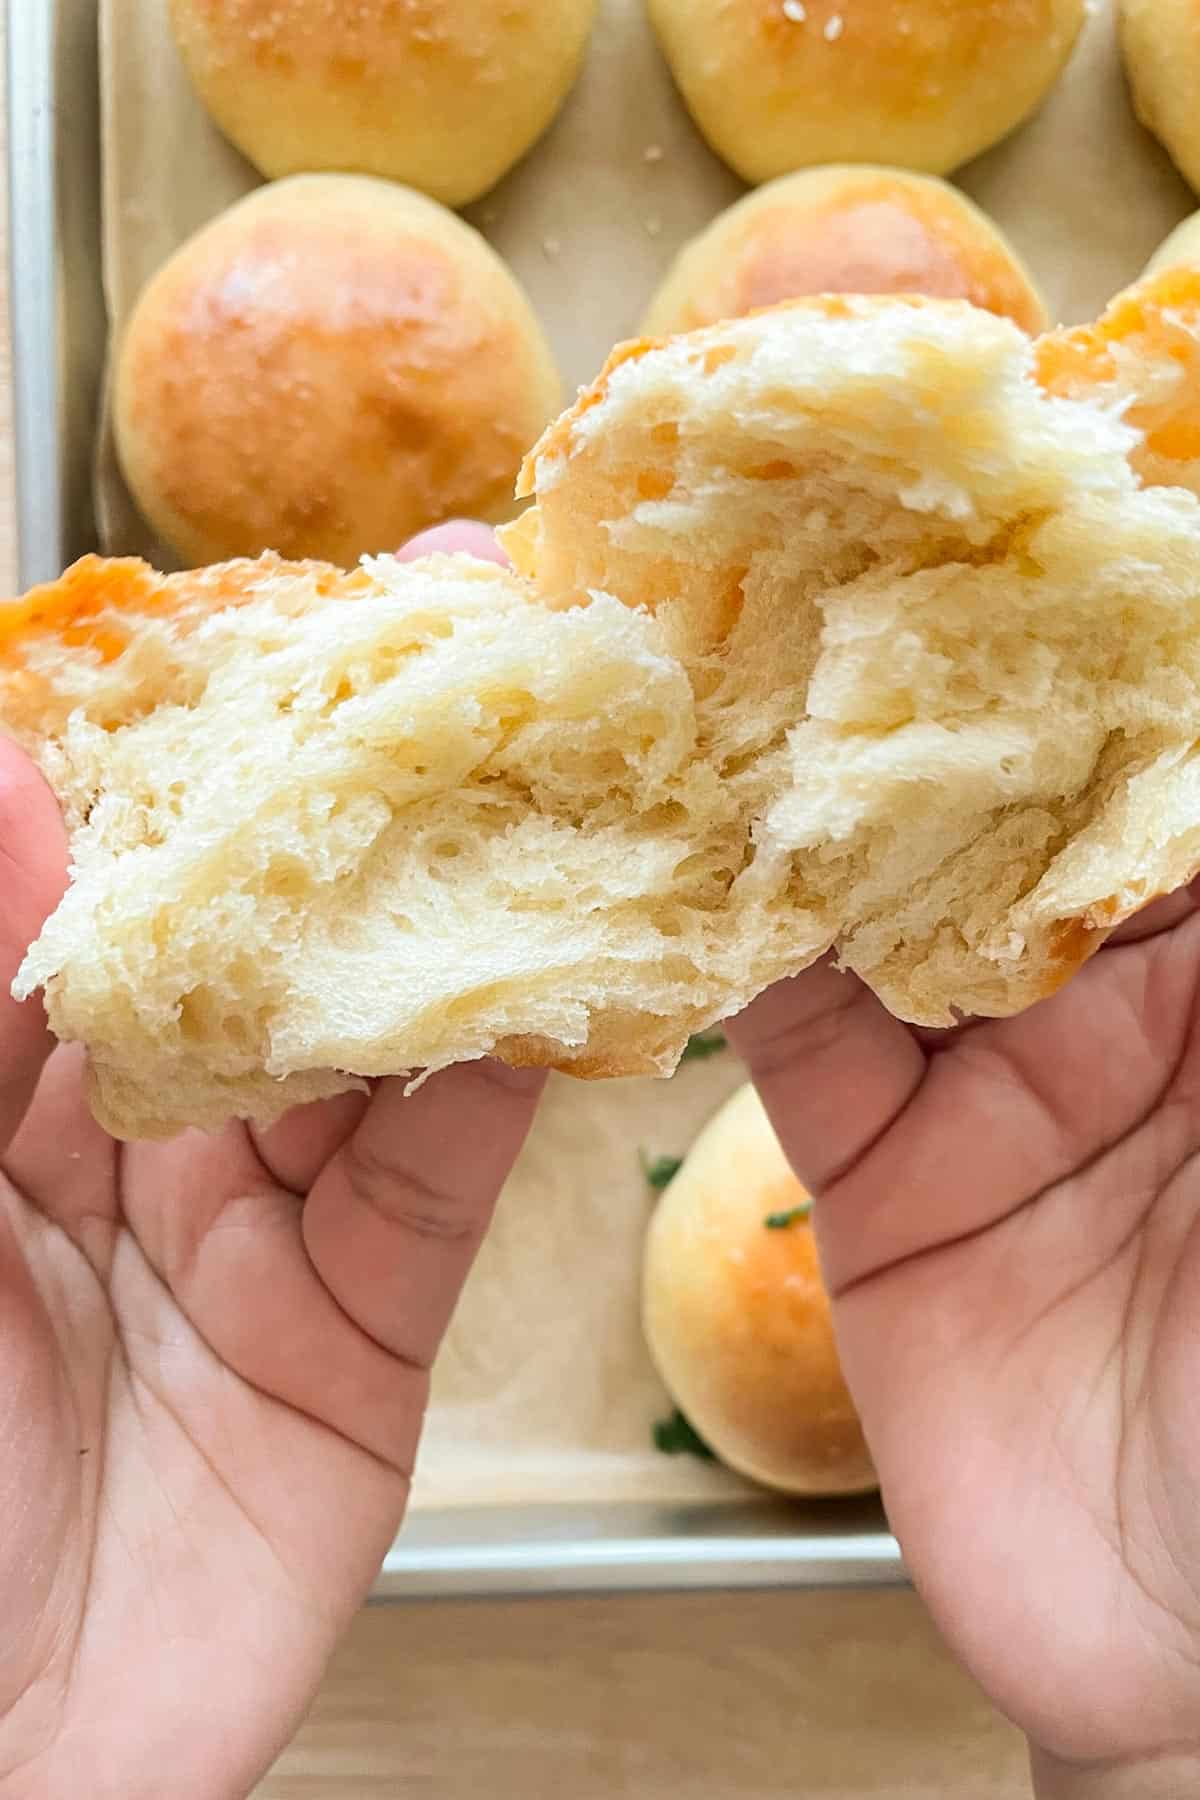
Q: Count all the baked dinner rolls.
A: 8